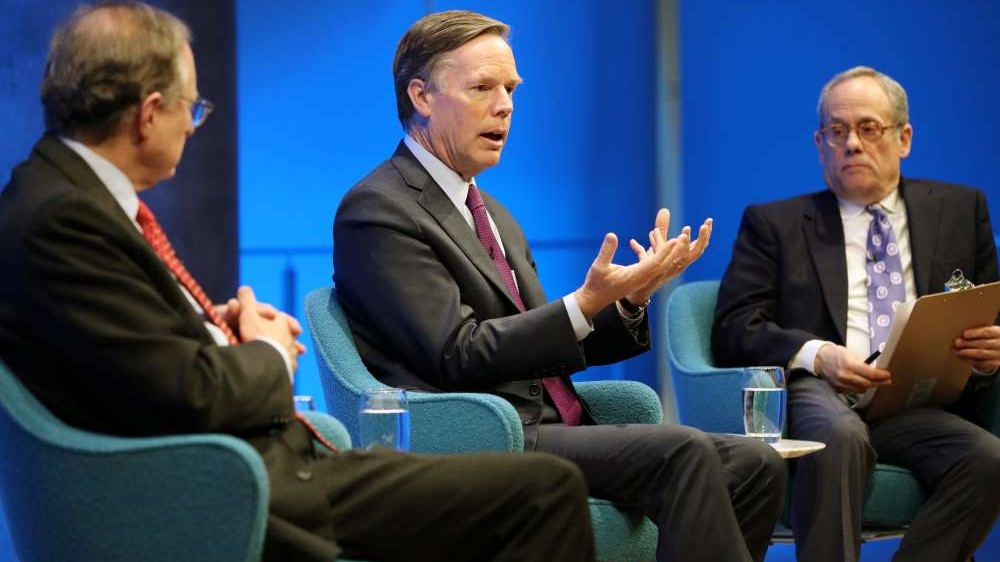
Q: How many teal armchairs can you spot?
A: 3